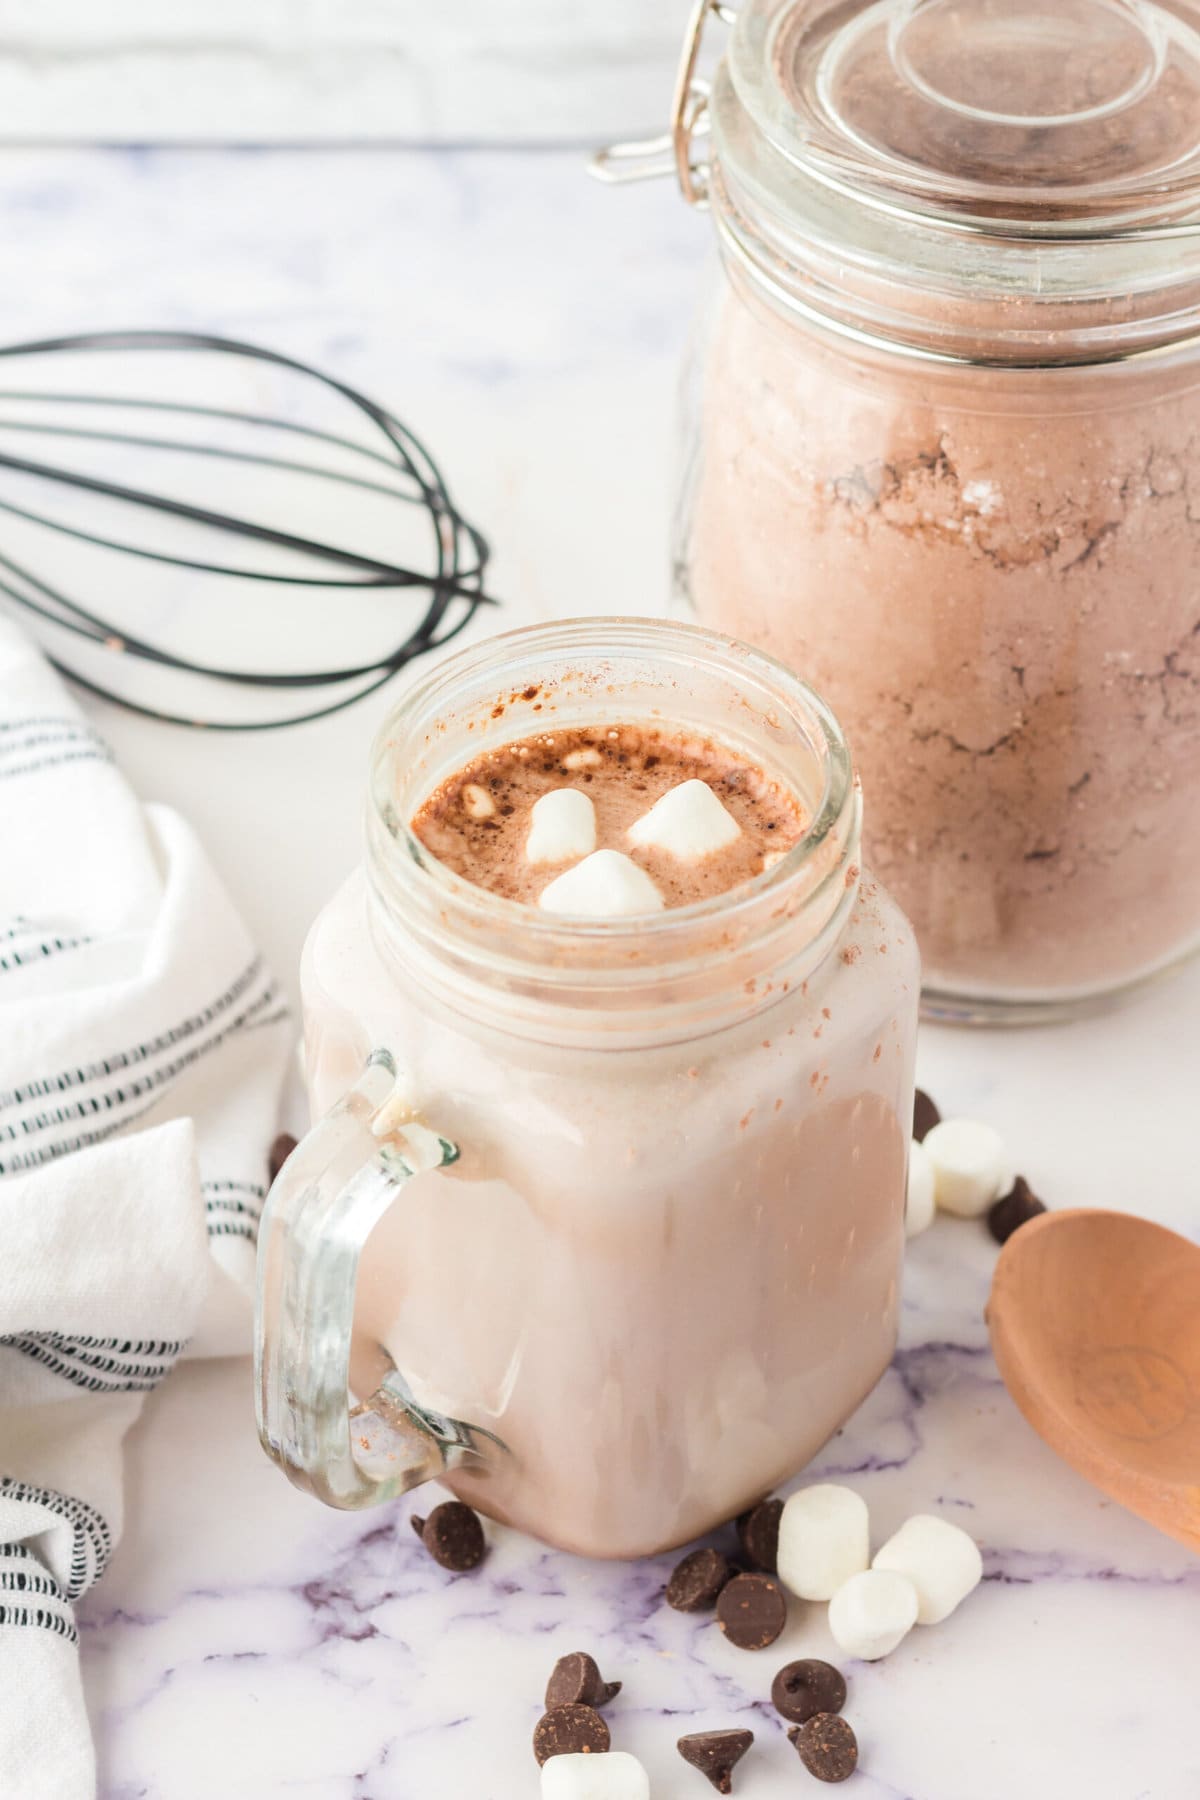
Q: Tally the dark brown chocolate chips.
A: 12